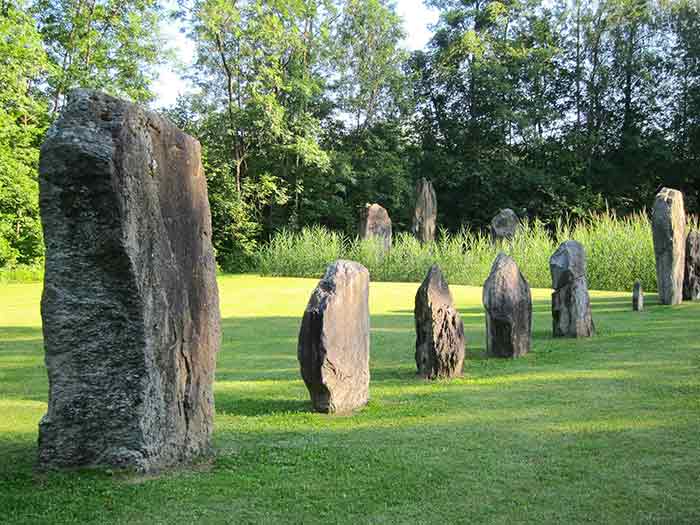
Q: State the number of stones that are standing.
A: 11